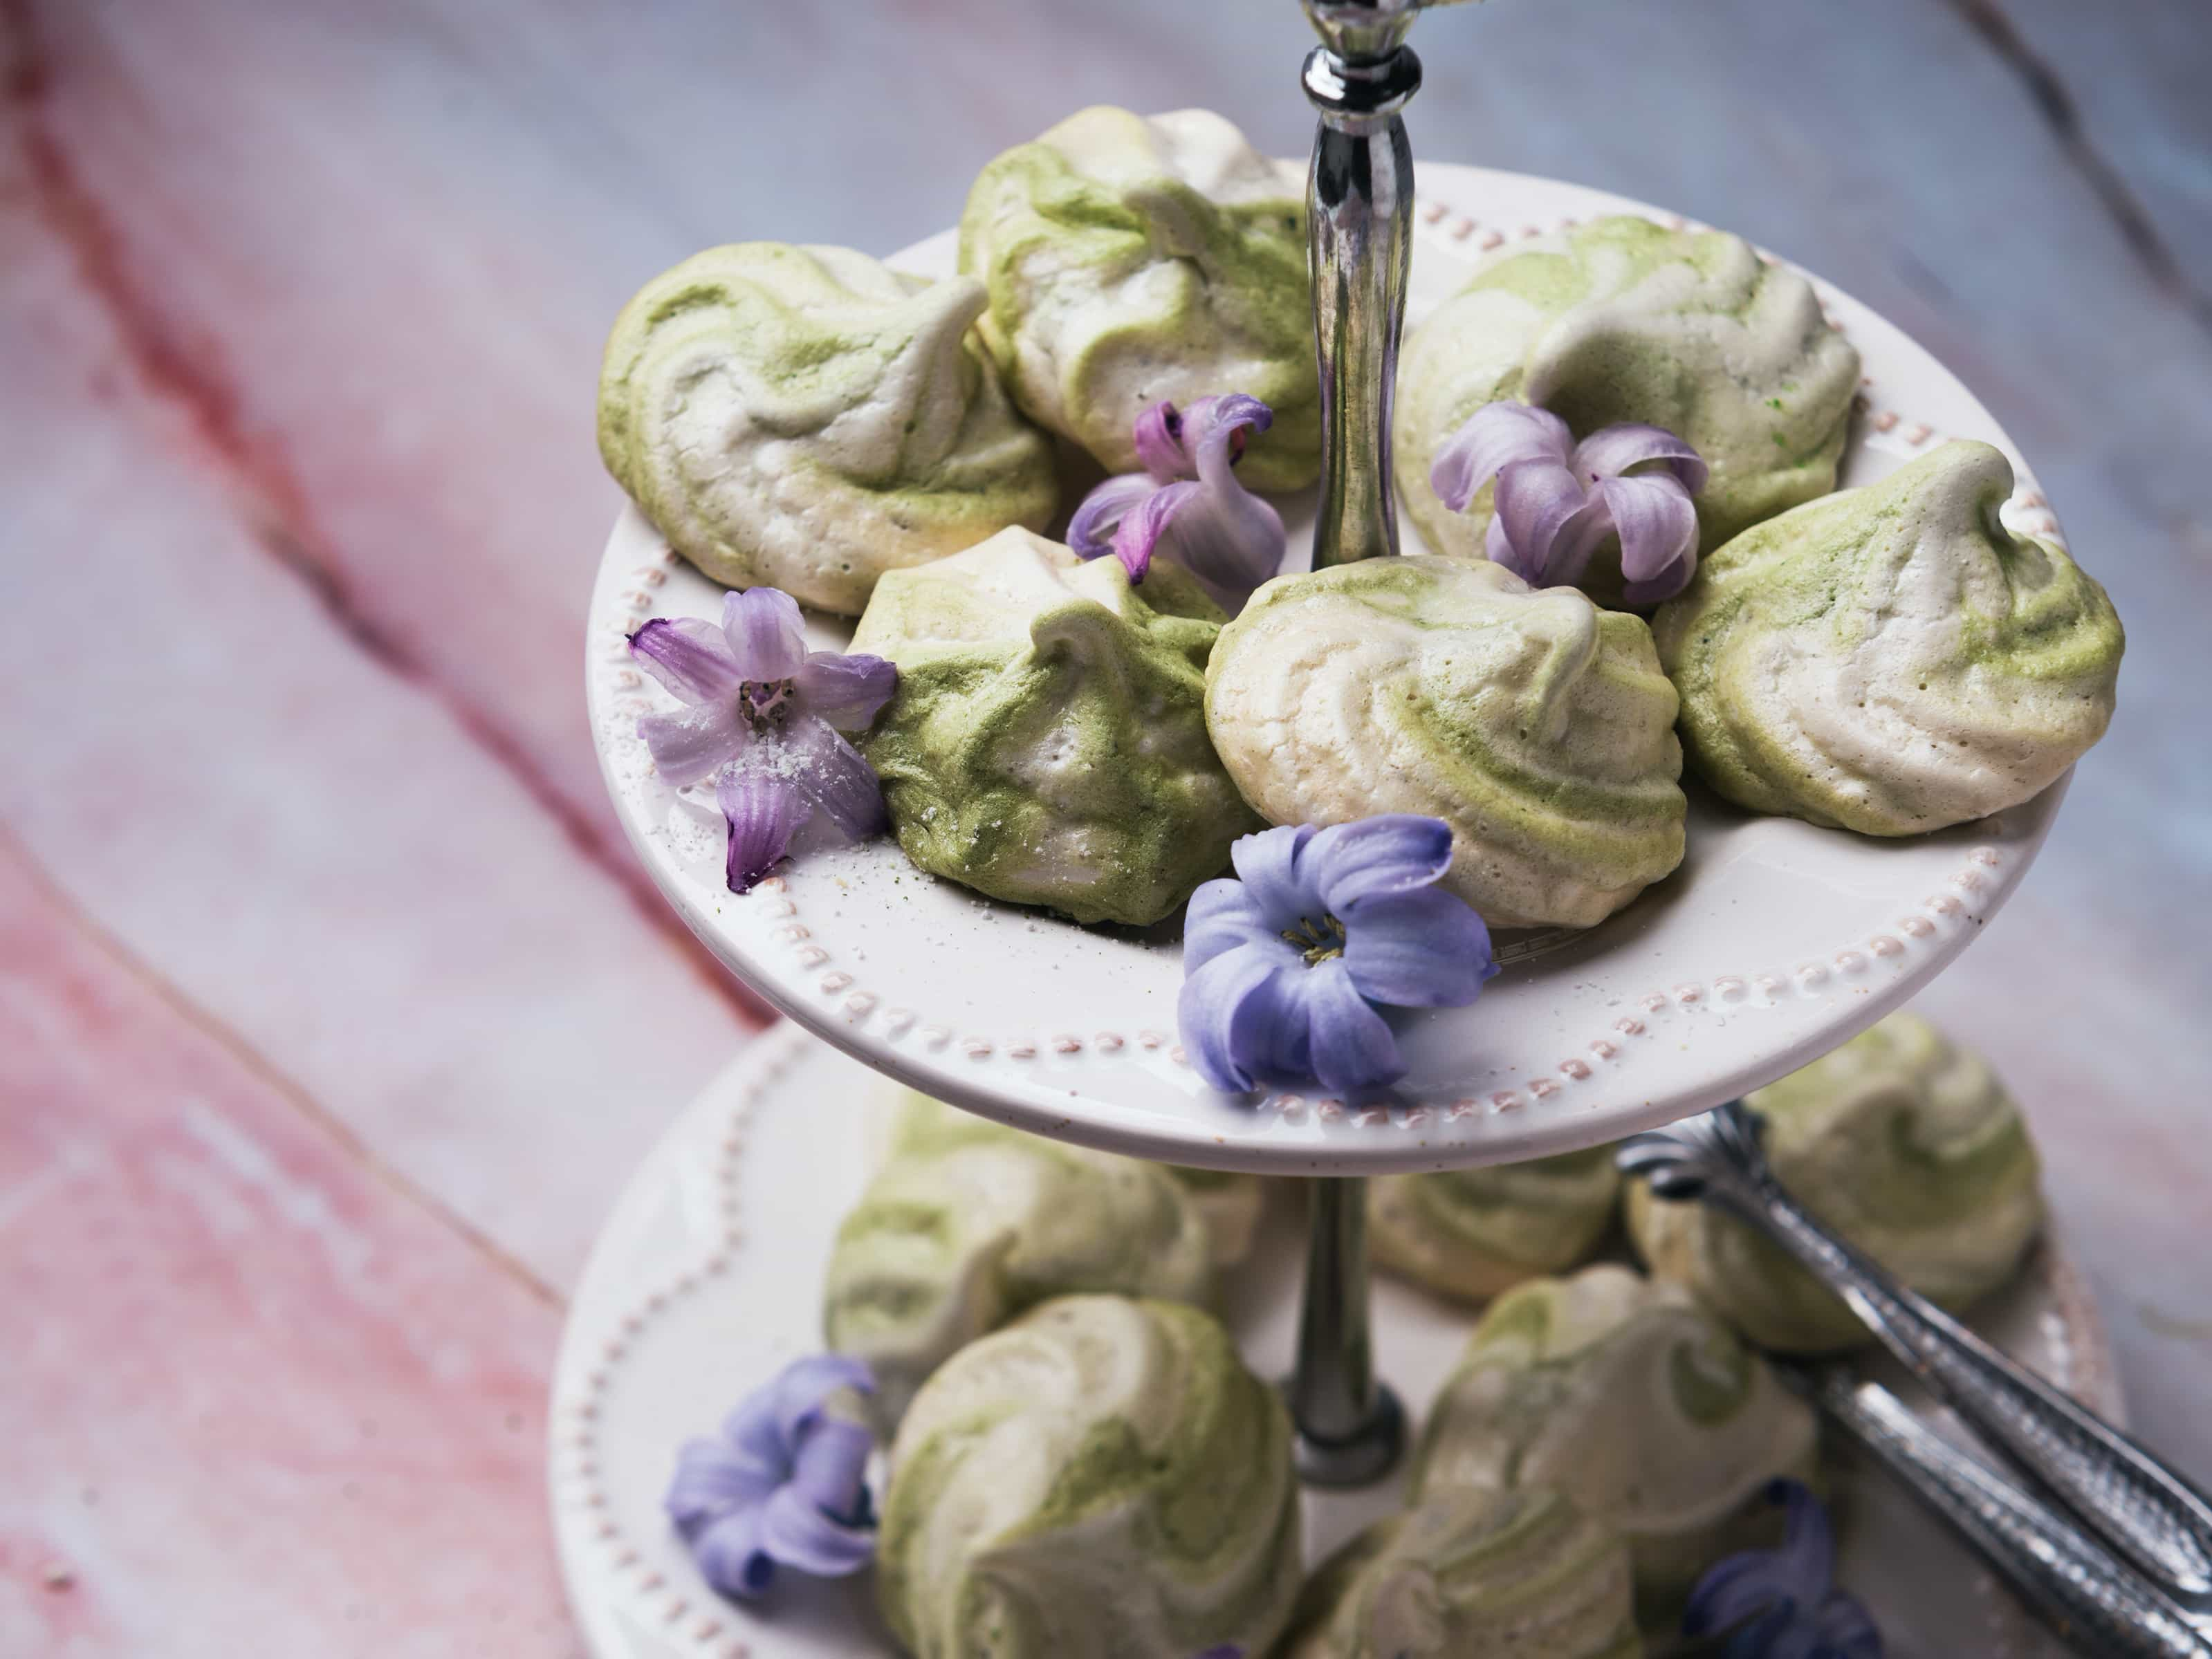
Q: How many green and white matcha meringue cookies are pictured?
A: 13